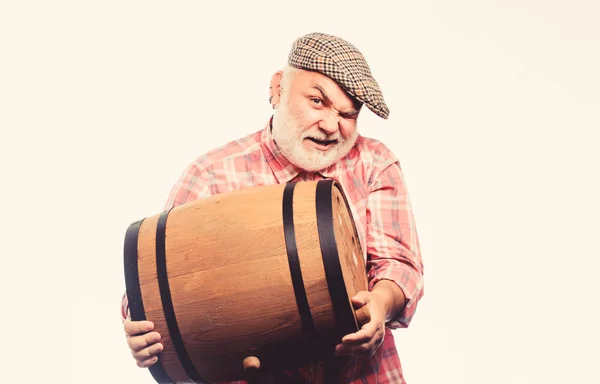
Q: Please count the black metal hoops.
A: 4